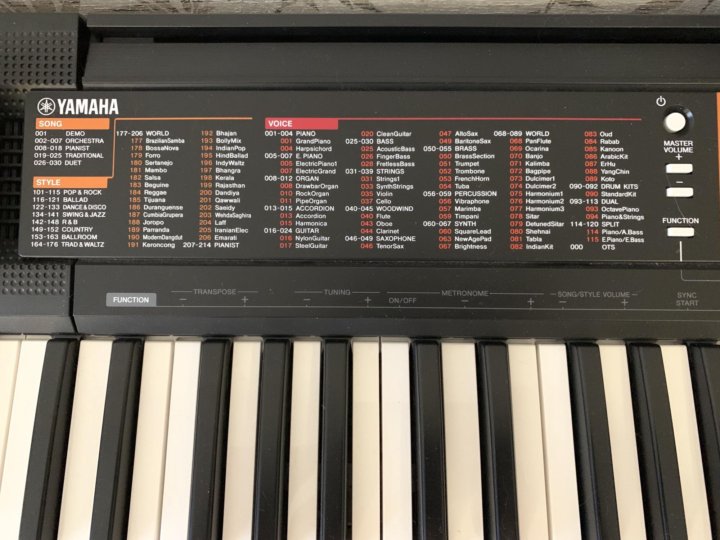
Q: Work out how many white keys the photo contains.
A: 14